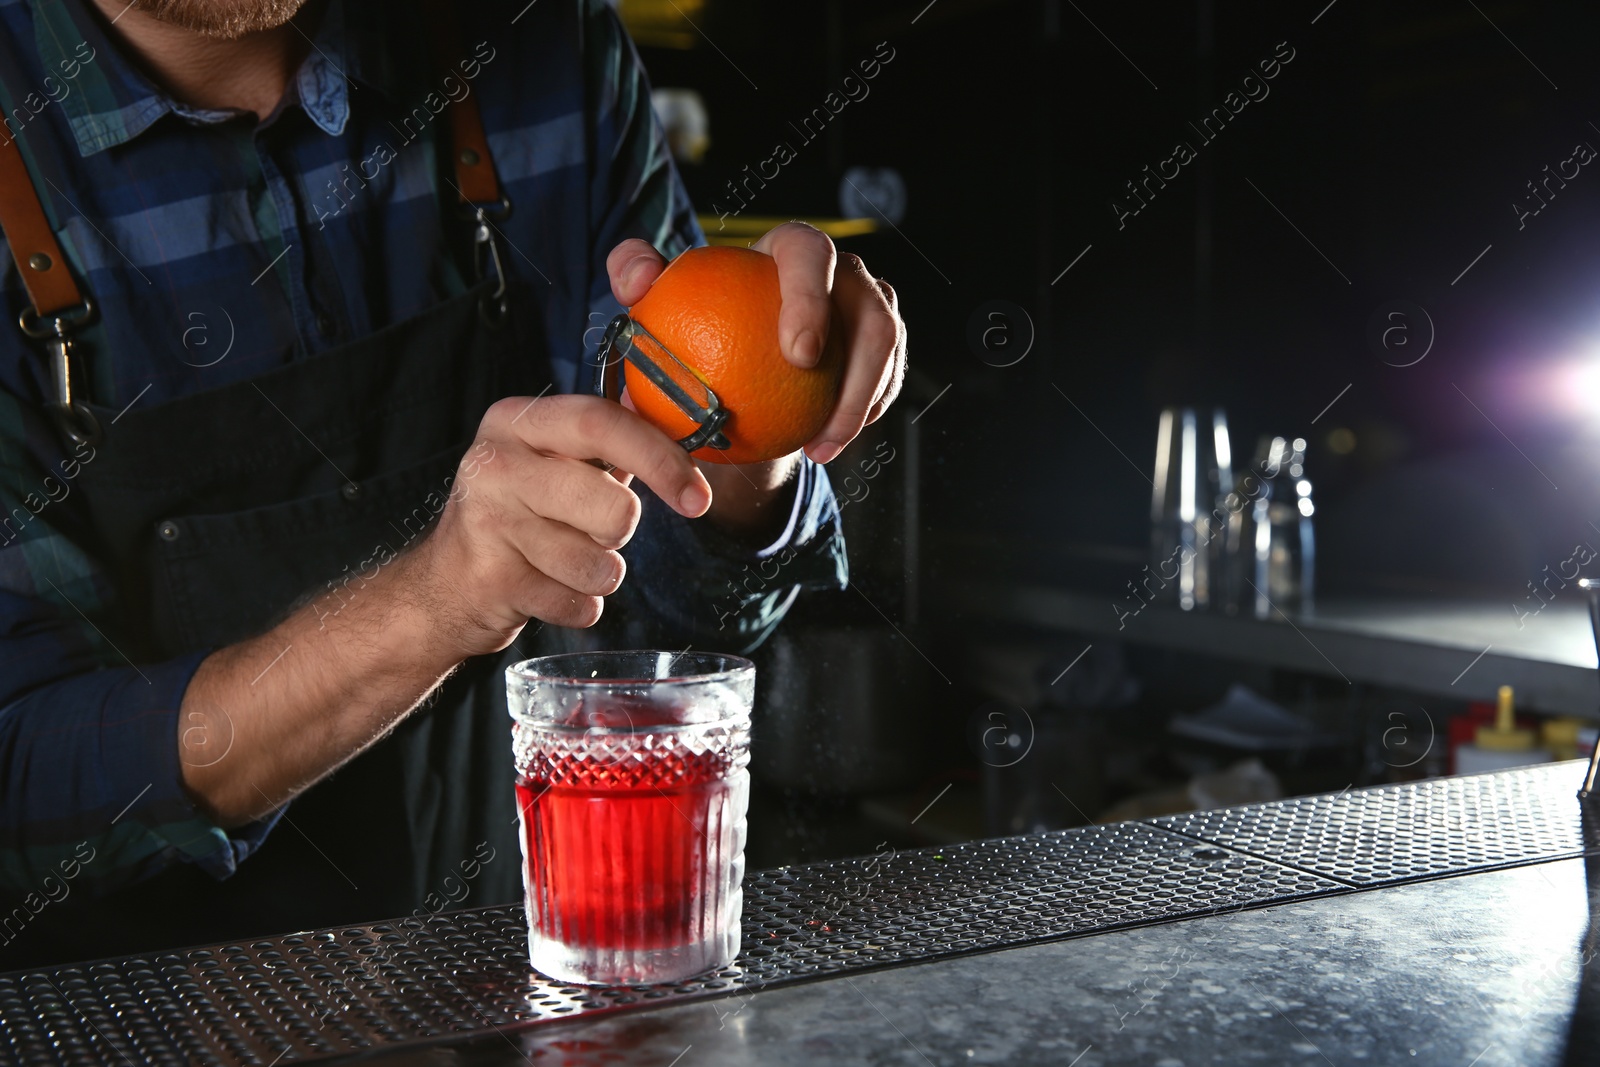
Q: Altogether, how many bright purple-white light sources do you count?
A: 1